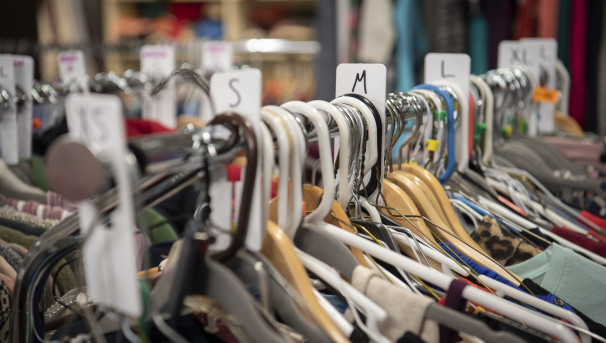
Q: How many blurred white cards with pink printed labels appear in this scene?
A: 4